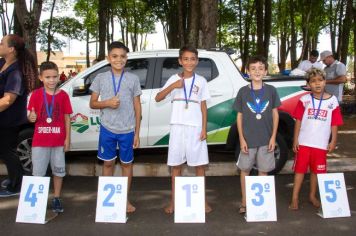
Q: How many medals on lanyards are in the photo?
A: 5